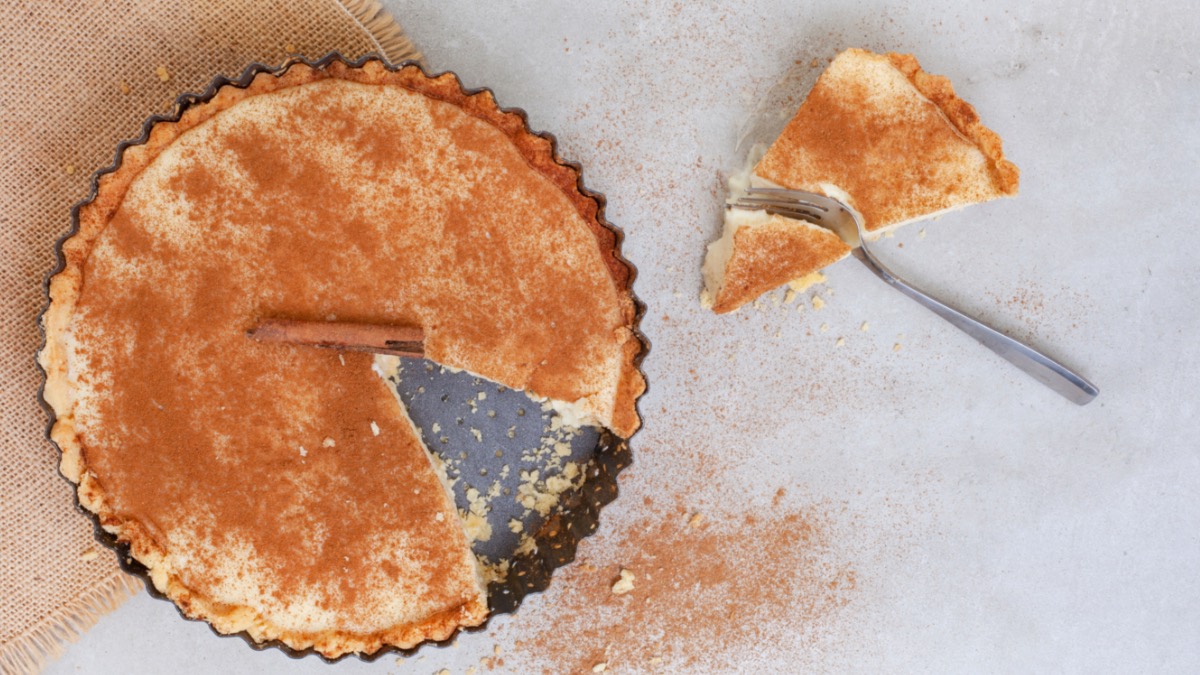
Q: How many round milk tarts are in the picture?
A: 1